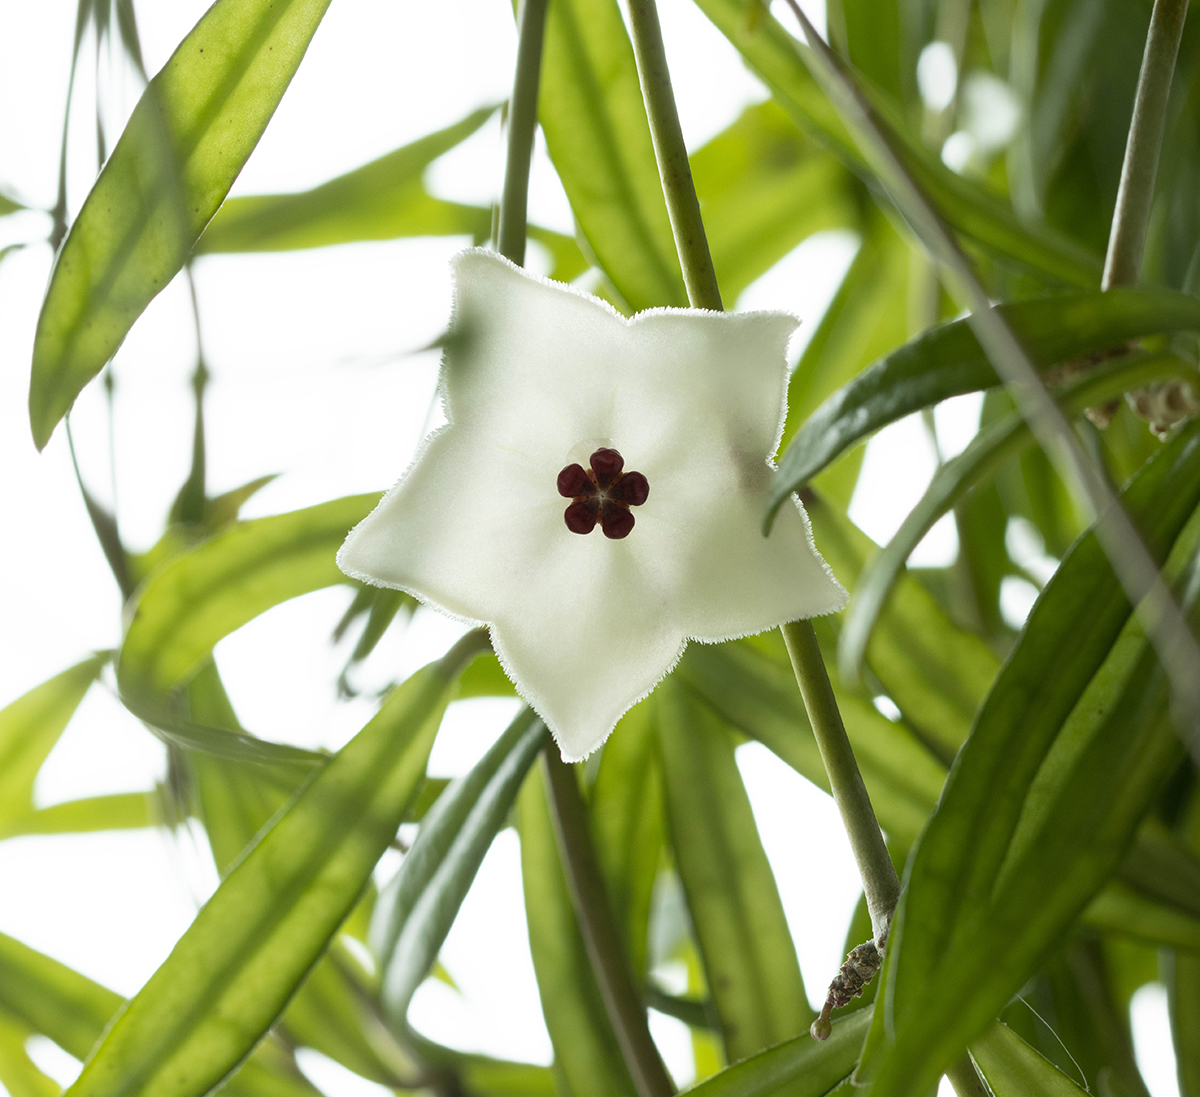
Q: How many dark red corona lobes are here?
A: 5